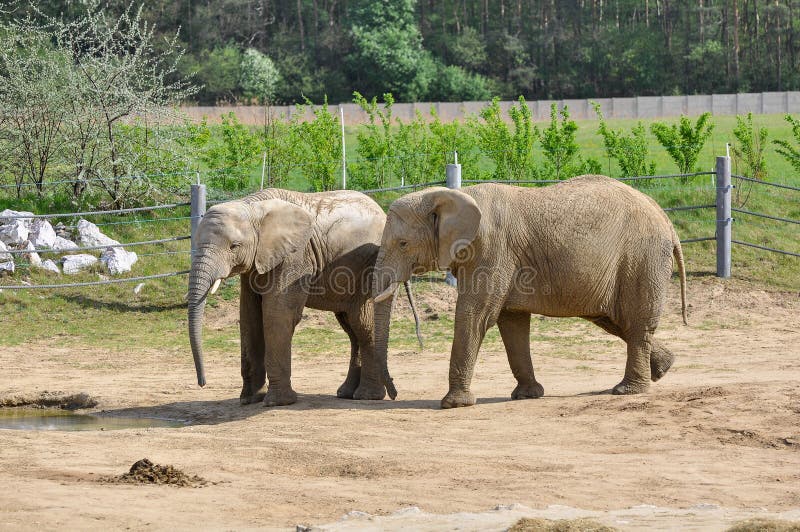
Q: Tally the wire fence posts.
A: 3